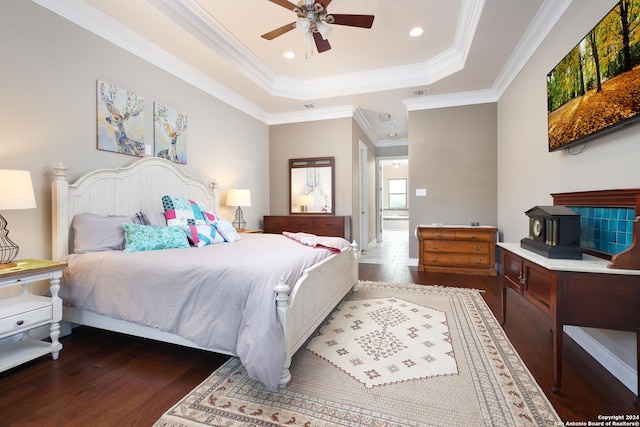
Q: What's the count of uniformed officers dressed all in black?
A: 0